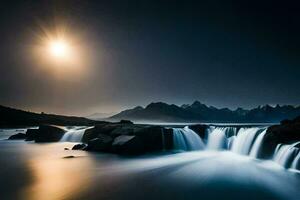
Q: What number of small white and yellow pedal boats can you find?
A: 0